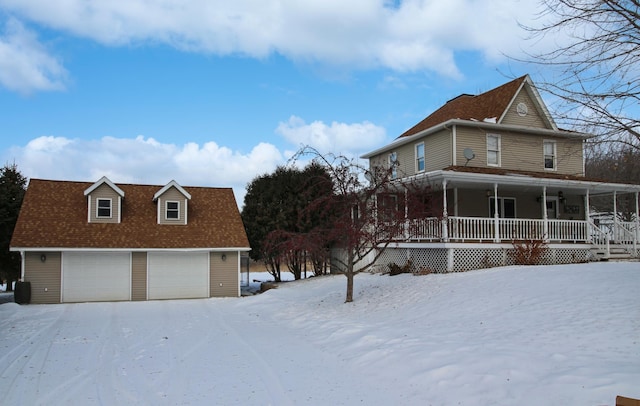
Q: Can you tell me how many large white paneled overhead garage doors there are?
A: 2